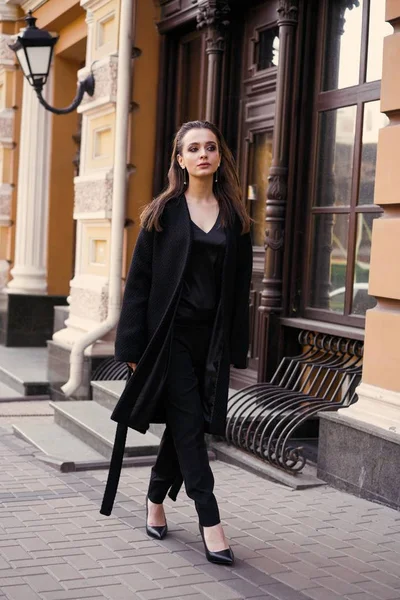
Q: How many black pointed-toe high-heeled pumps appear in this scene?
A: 2